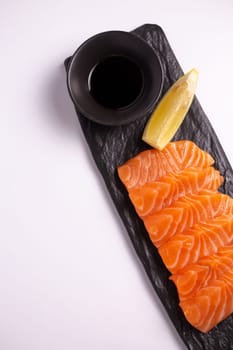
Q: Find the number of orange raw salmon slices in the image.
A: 6